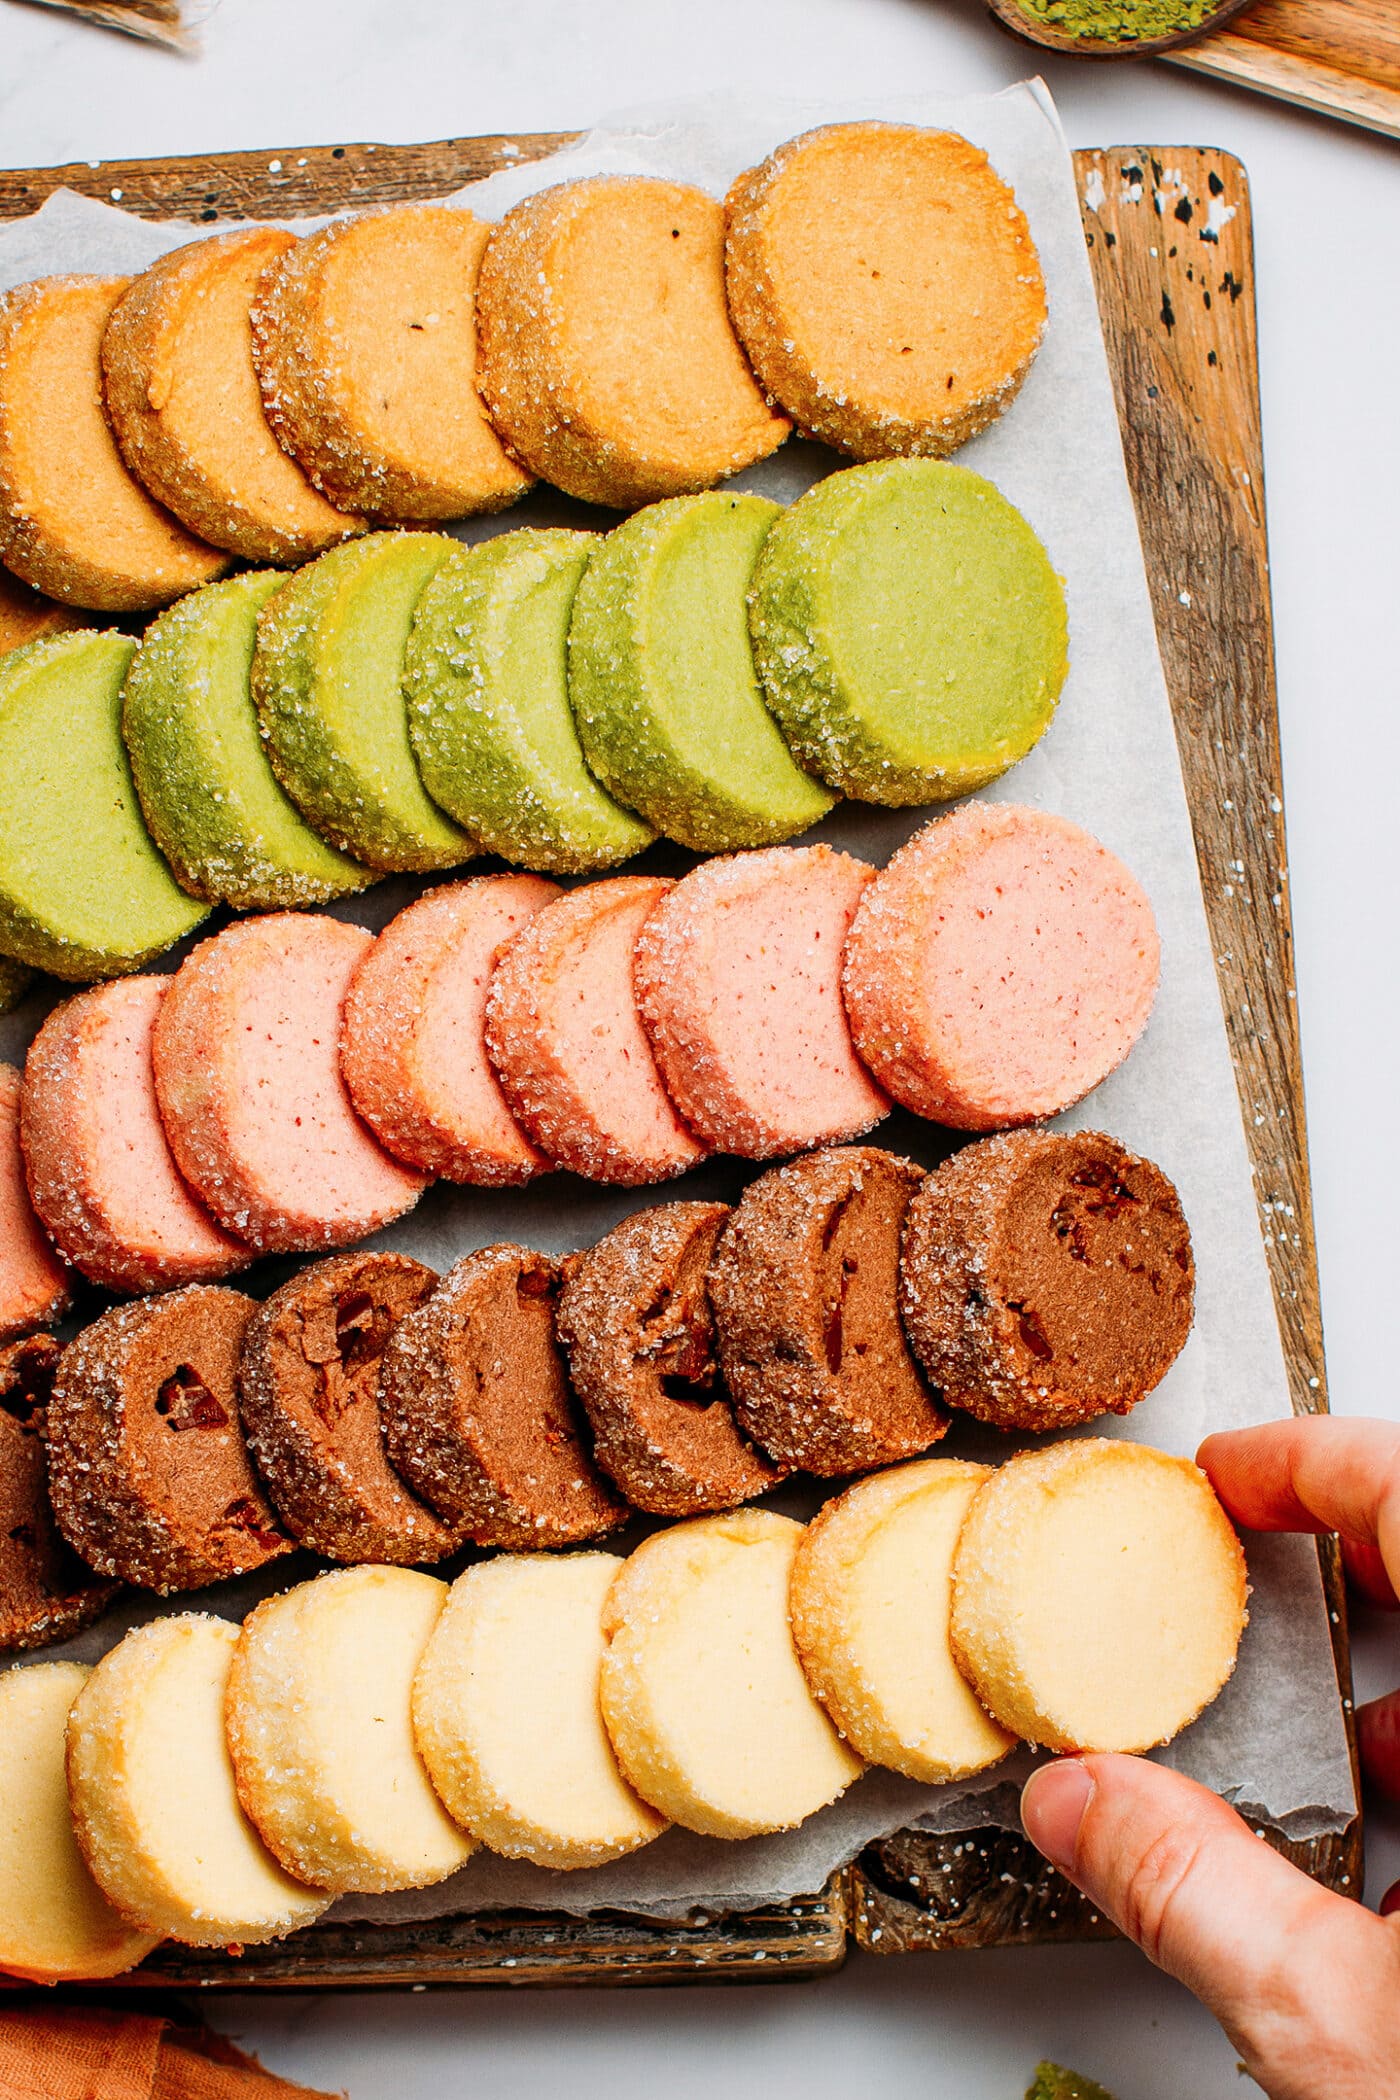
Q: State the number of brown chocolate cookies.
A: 7